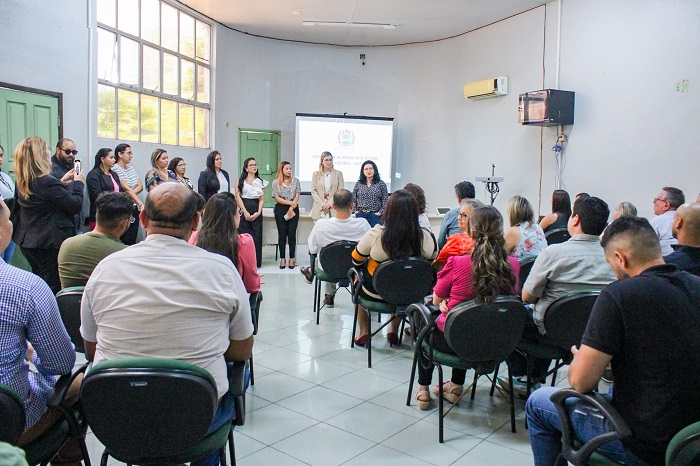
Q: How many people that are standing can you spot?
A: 12